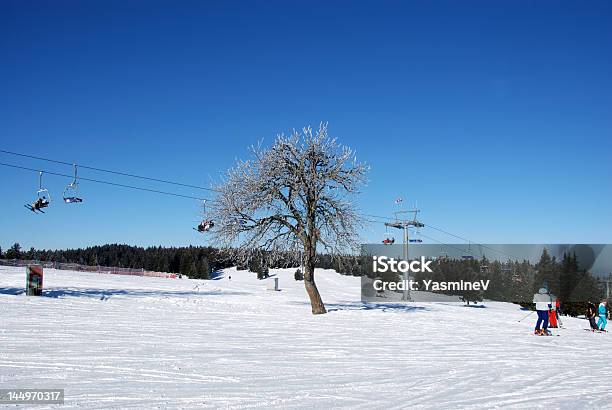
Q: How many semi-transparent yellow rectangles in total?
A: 0